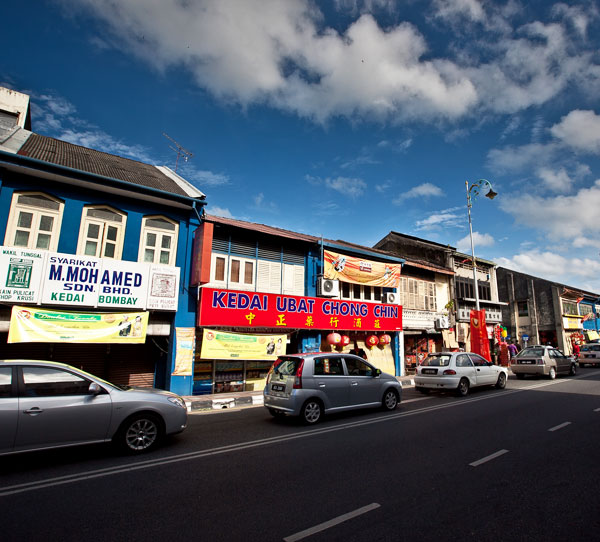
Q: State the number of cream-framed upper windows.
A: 3